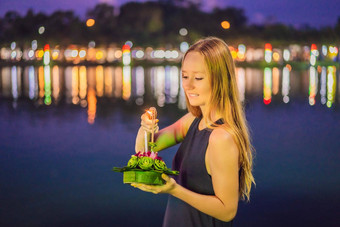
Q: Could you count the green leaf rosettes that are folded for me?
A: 3